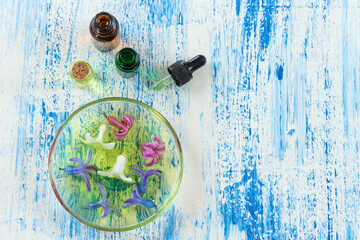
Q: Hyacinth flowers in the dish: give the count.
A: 8